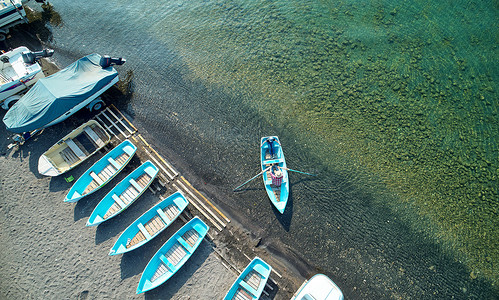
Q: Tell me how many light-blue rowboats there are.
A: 6